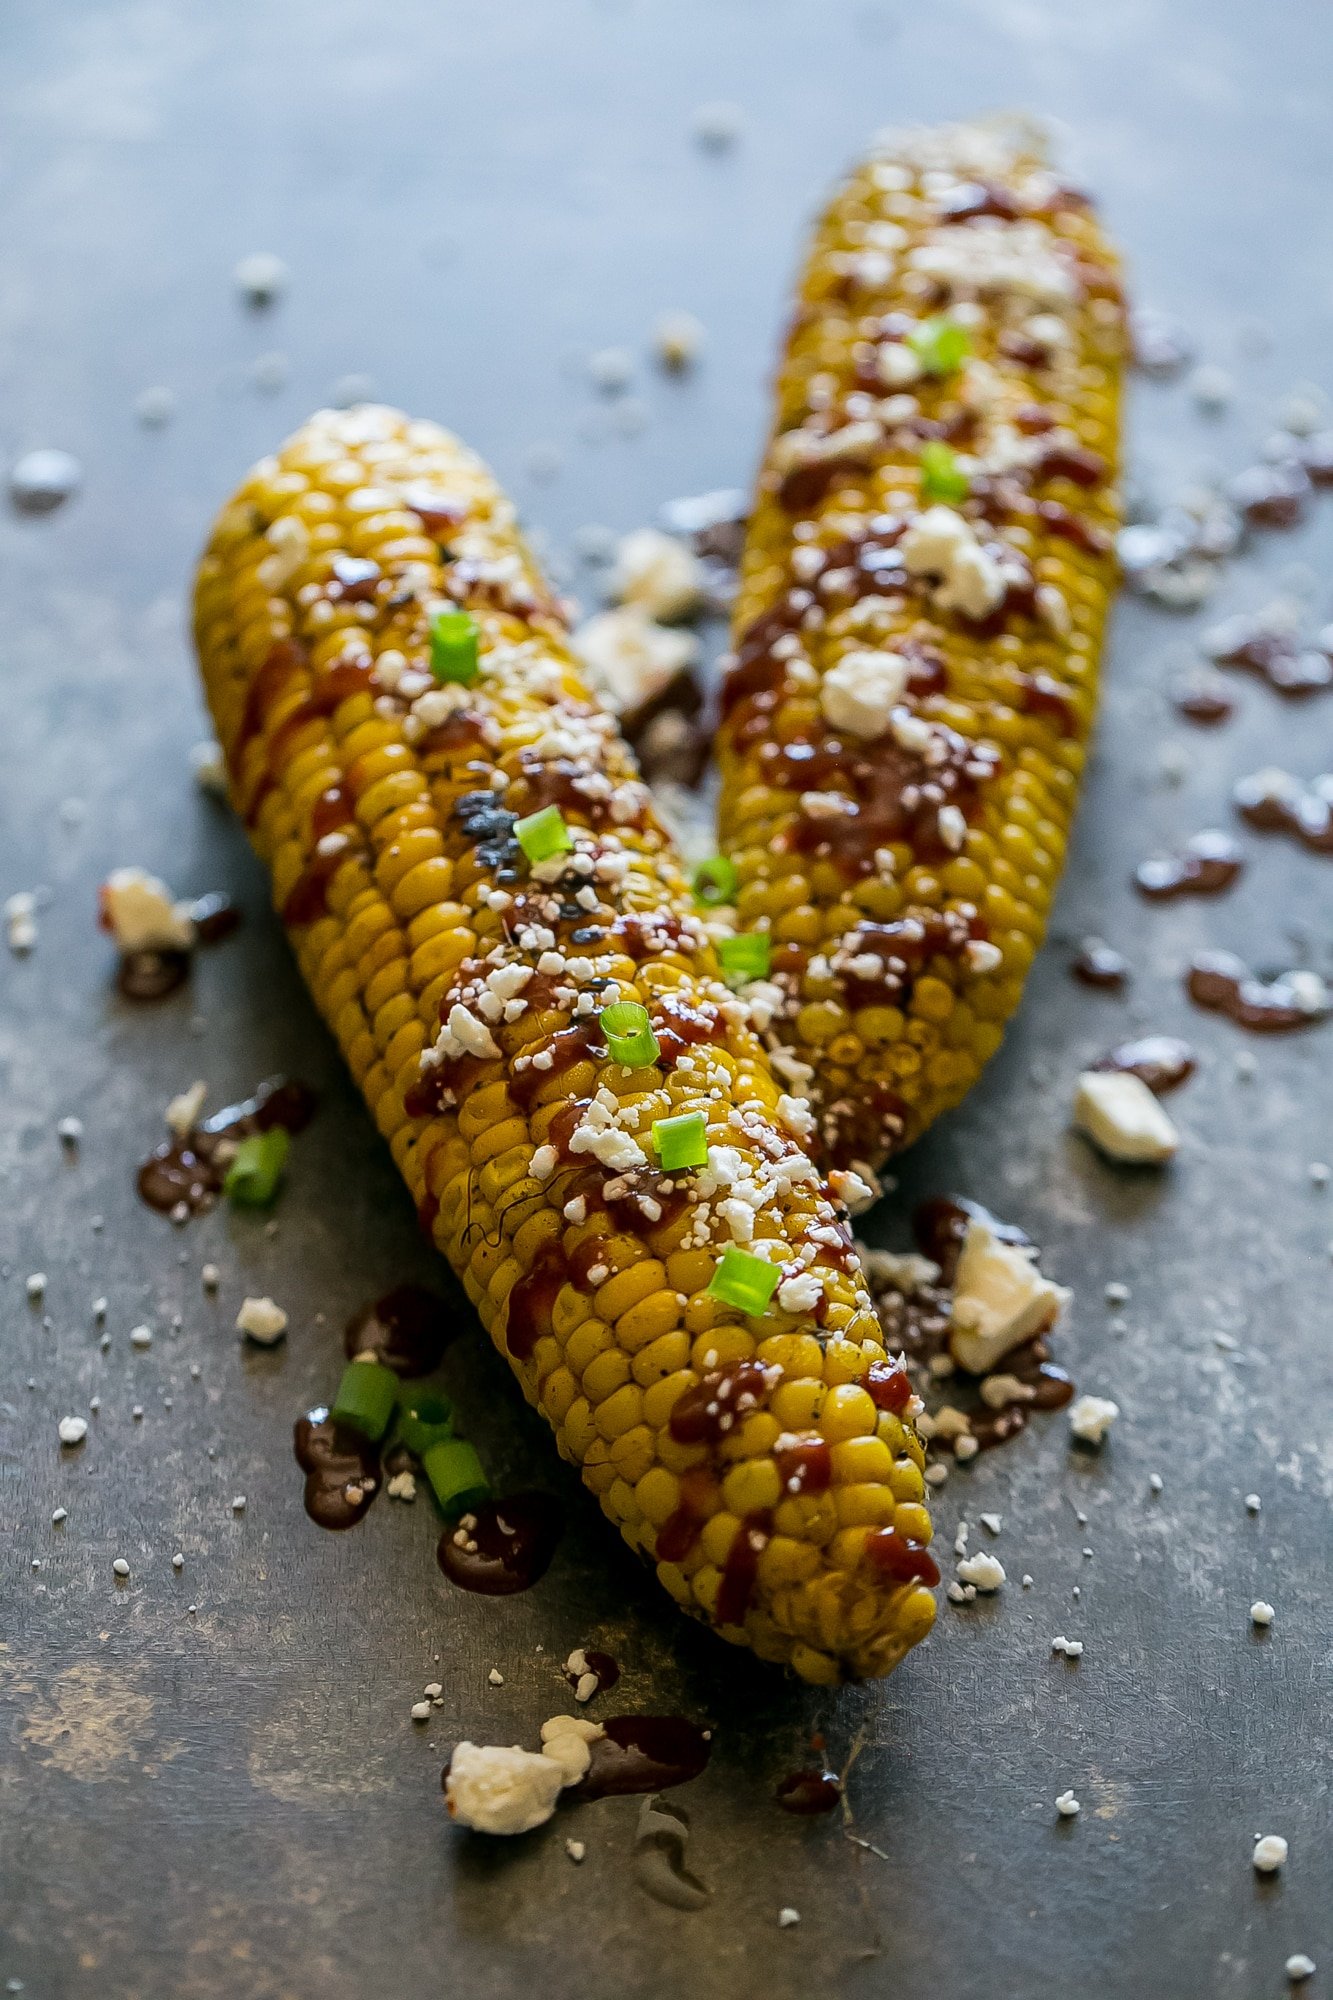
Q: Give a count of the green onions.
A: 13